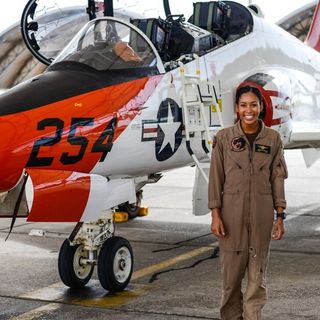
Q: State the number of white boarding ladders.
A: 1